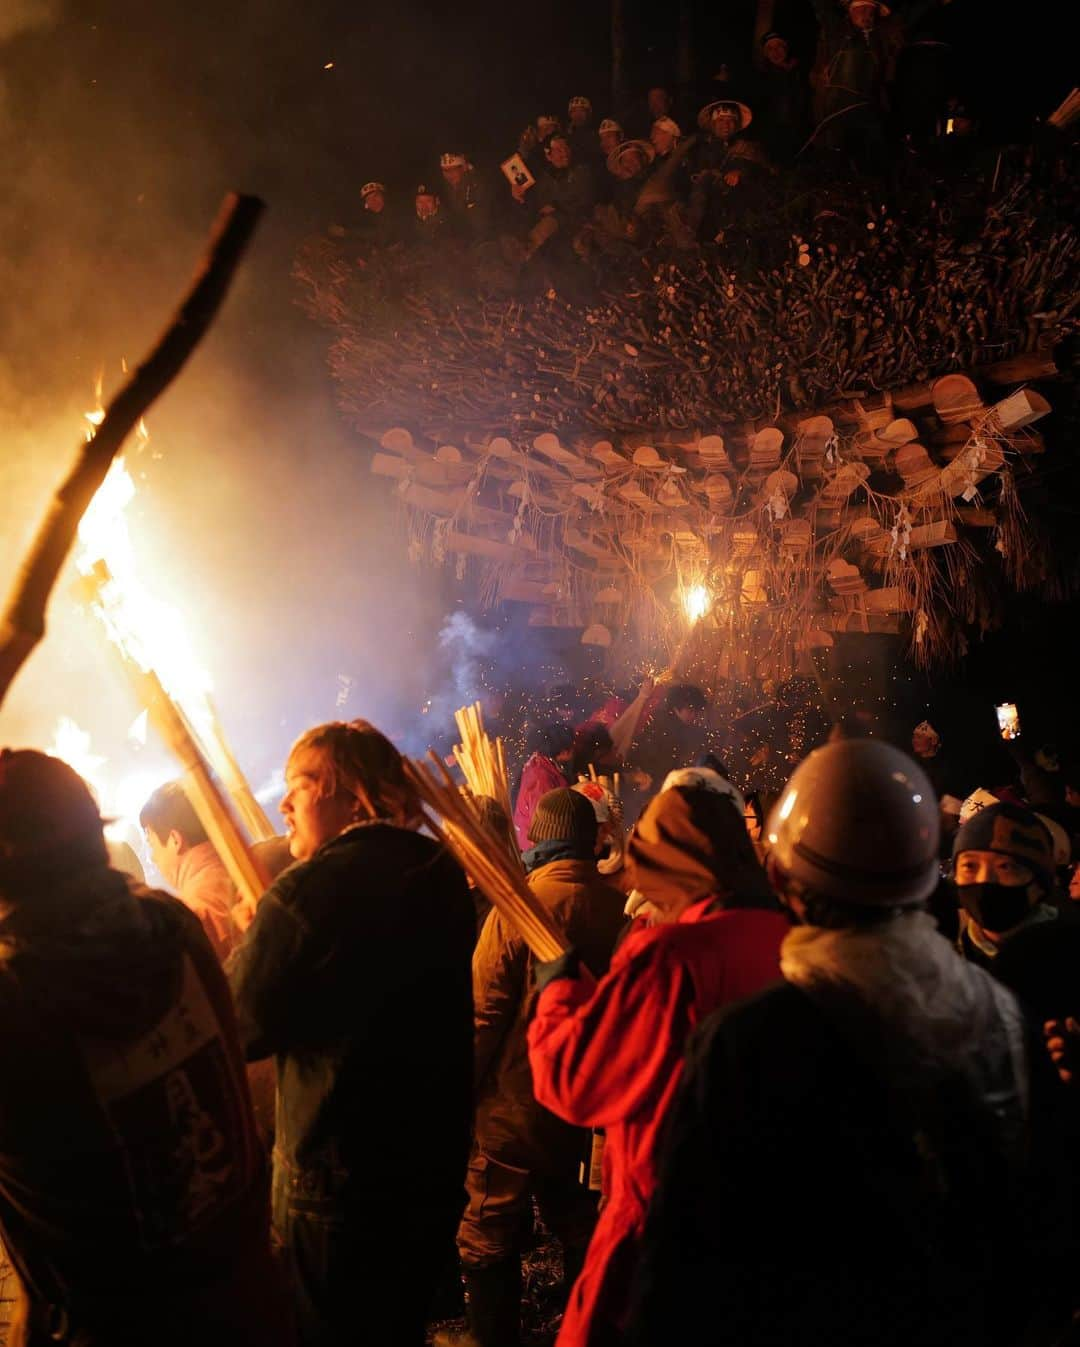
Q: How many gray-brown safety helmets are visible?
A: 1